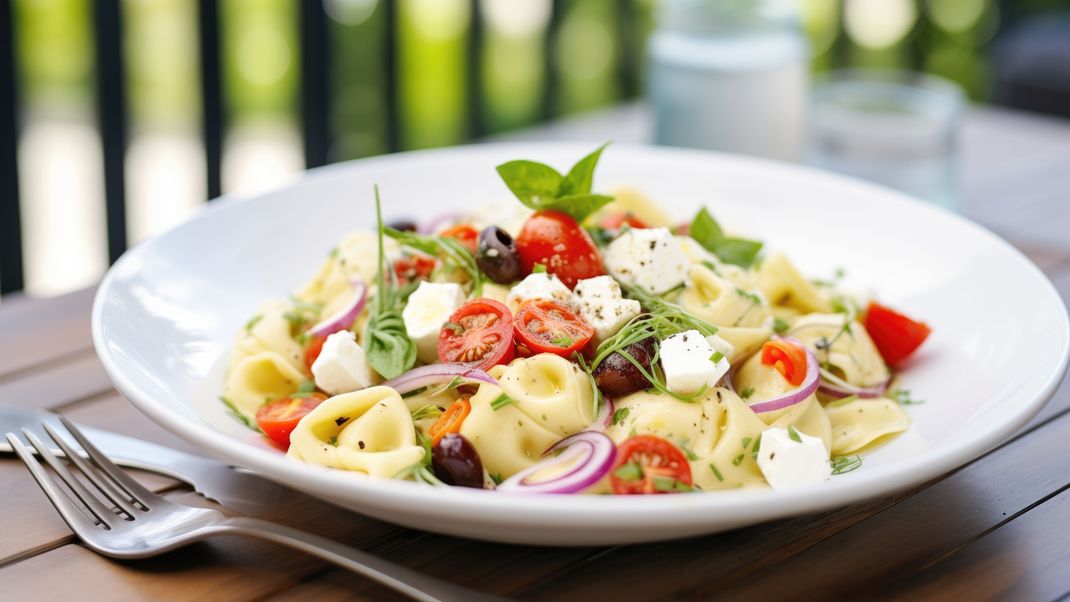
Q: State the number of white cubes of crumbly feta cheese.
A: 7